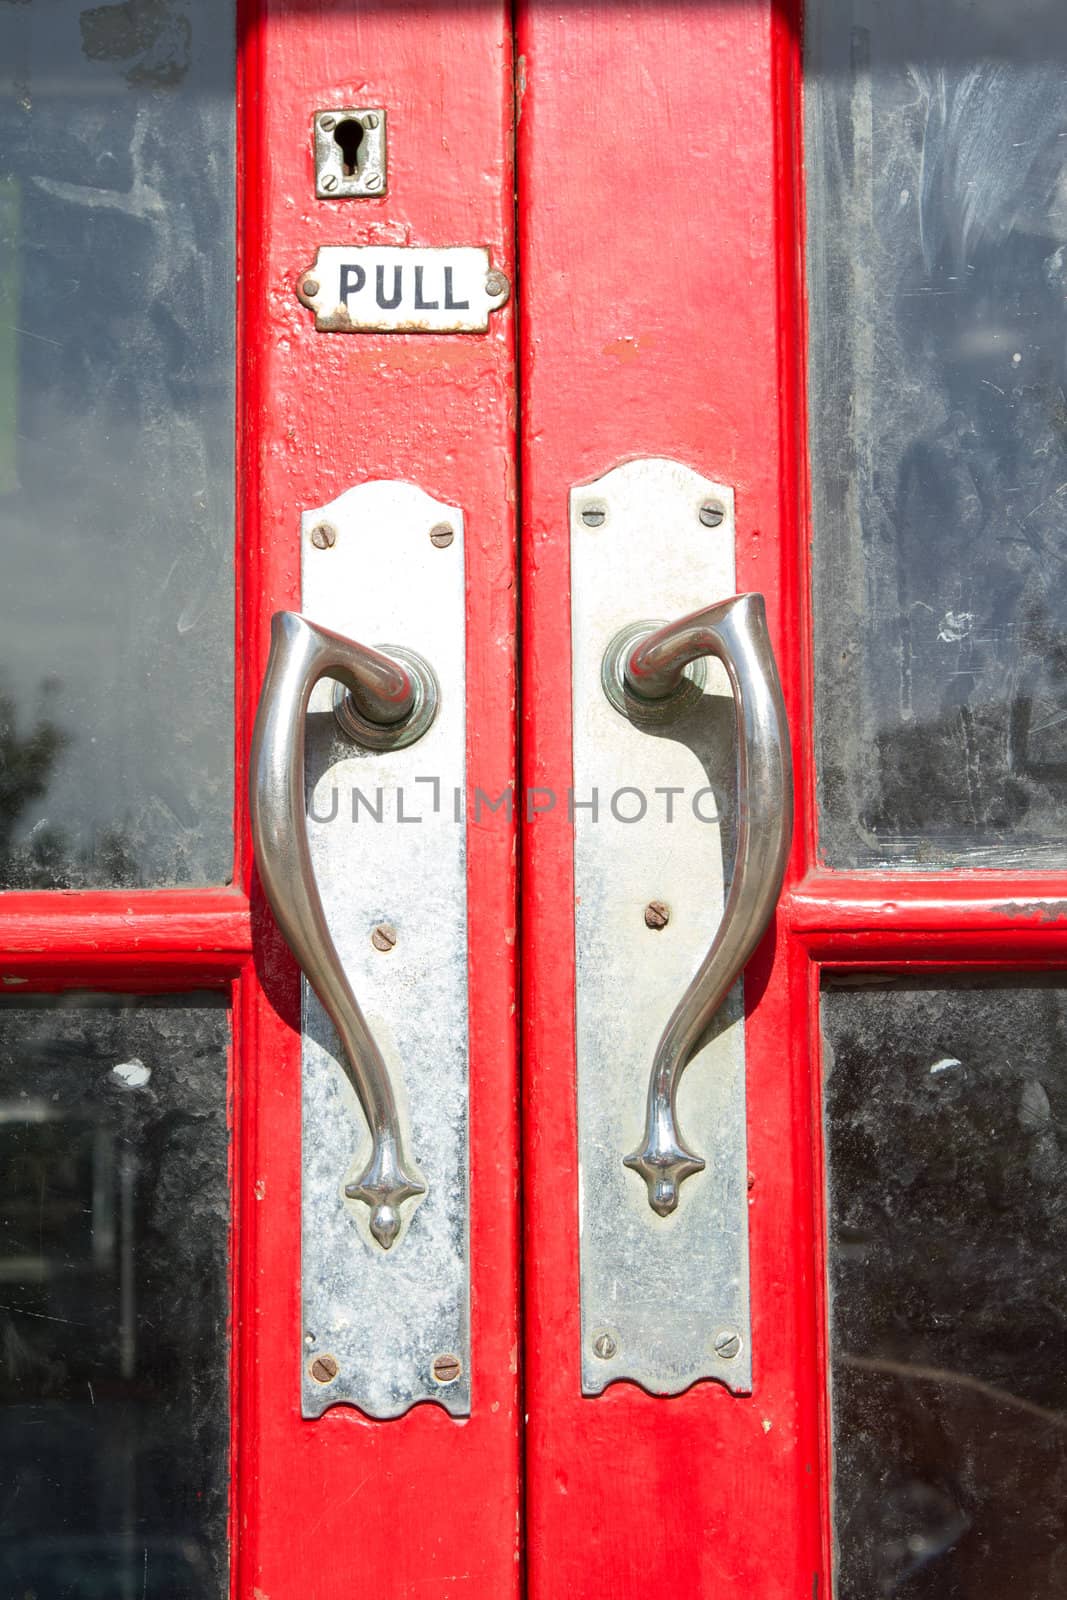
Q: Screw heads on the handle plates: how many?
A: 10